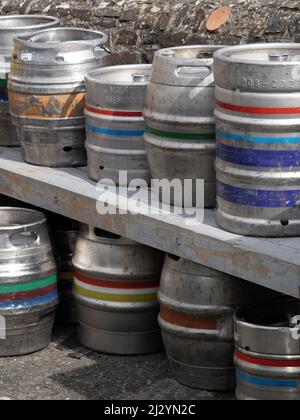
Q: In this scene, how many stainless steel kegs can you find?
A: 10